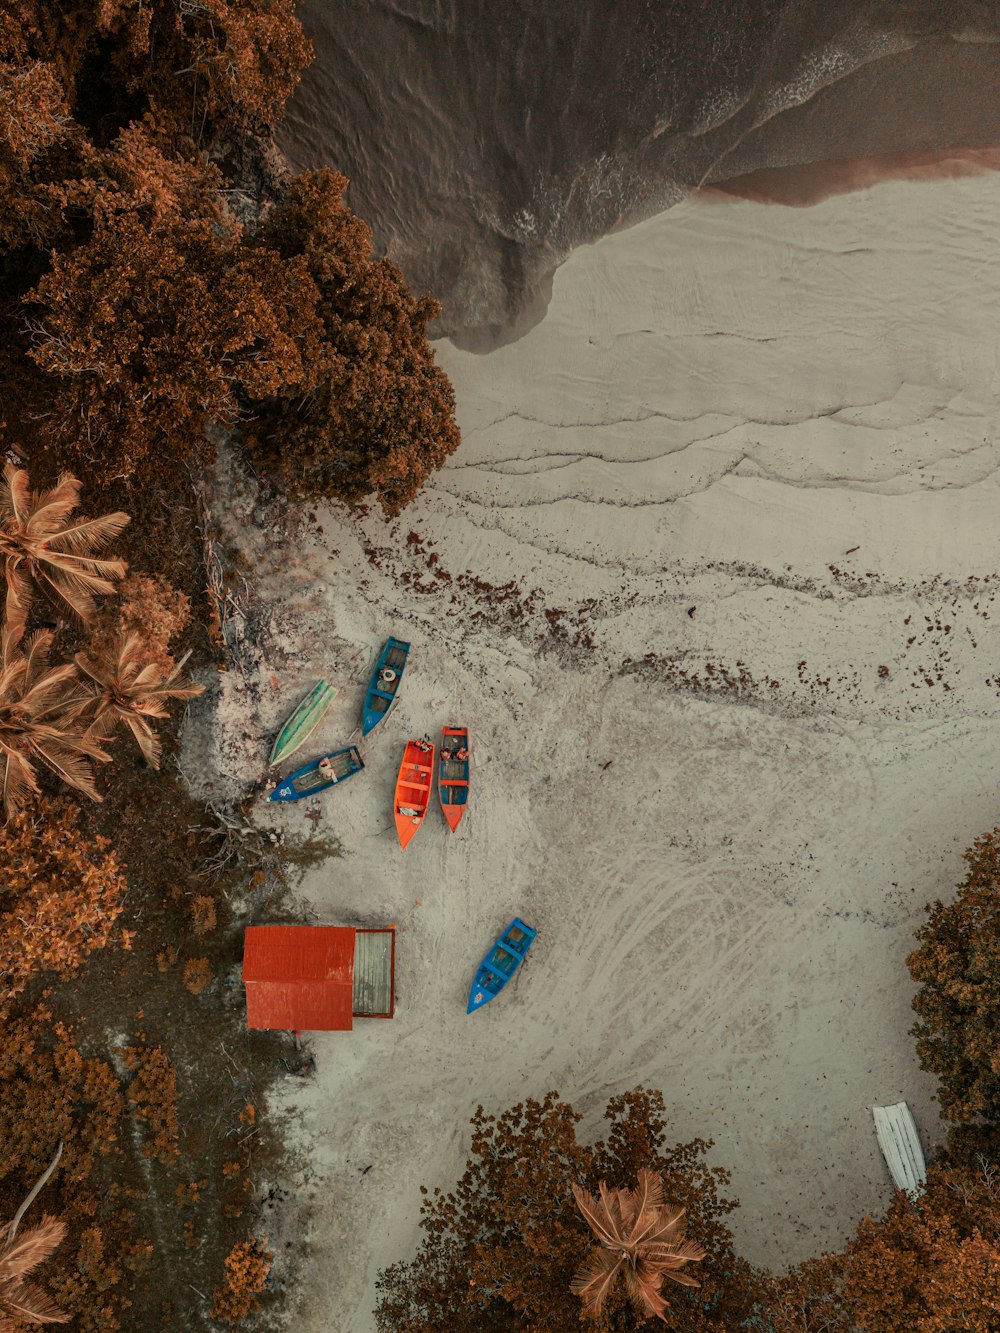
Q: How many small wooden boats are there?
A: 7